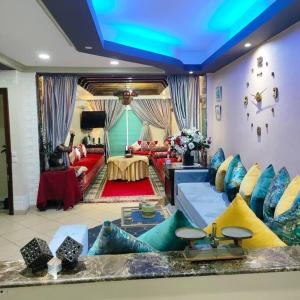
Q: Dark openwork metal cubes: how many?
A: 2